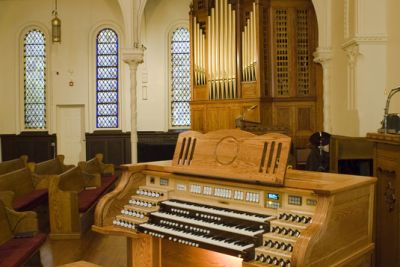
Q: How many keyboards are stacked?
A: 3